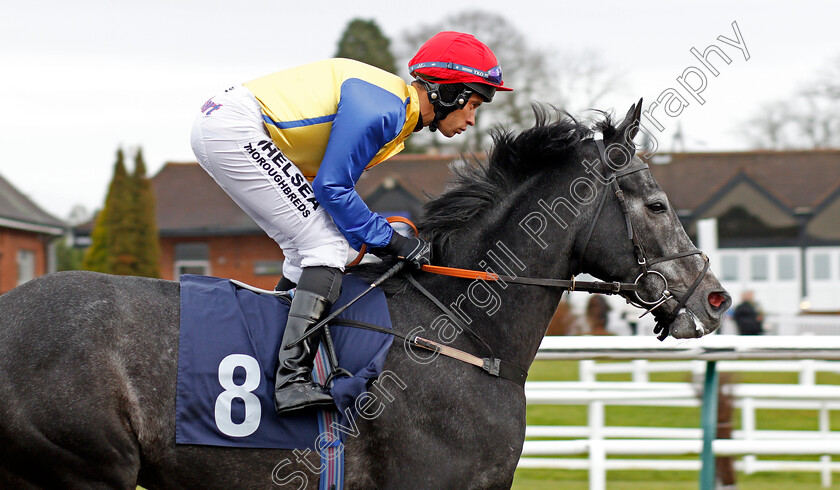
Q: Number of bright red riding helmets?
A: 1